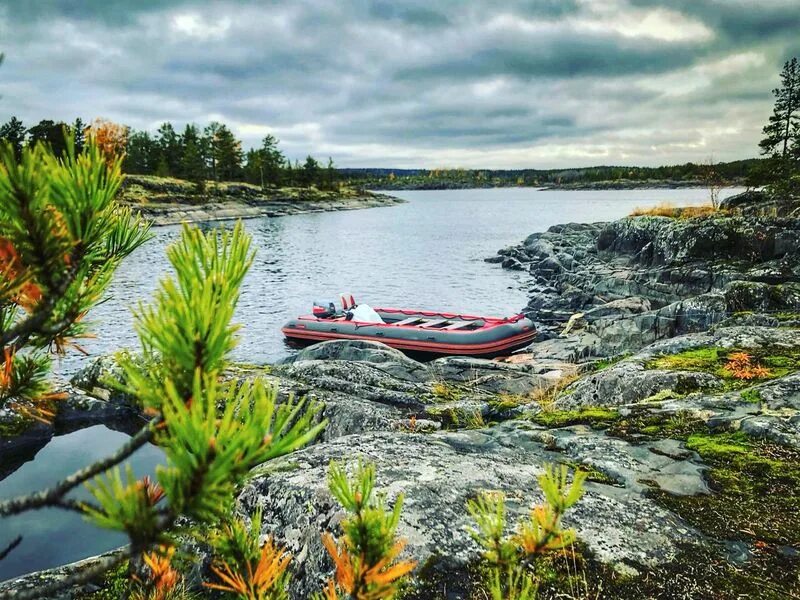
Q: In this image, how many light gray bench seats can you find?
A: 3